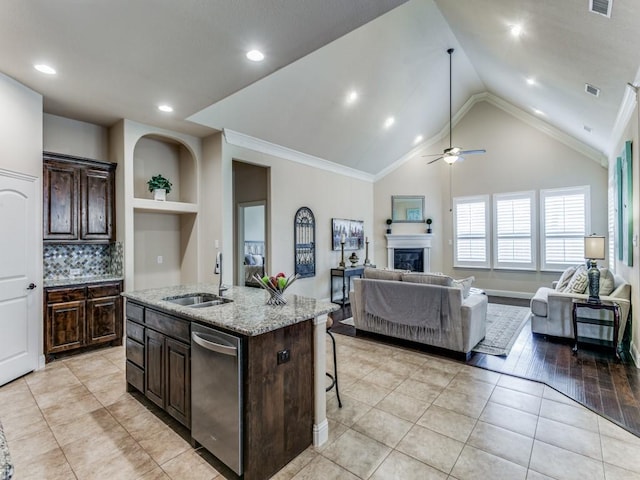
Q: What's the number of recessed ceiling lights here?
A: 9